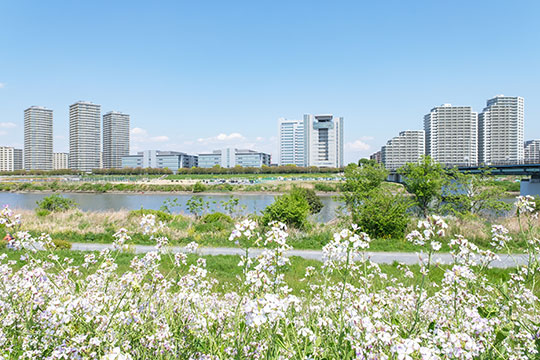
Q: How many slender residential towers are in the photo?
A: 3